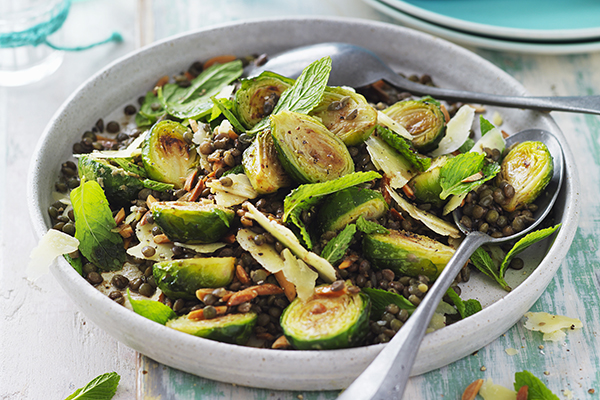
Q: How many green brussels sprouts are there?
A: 15